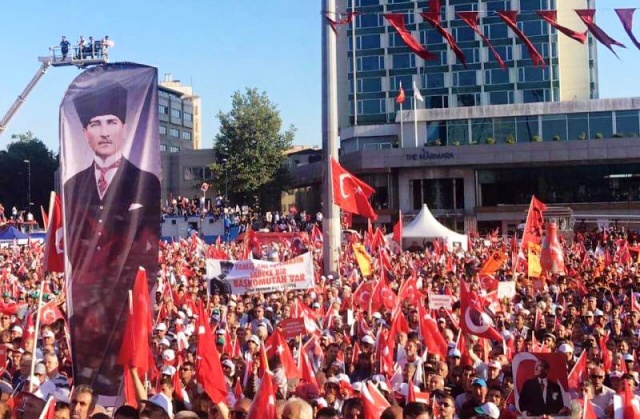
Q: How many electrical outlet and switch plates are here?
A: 0